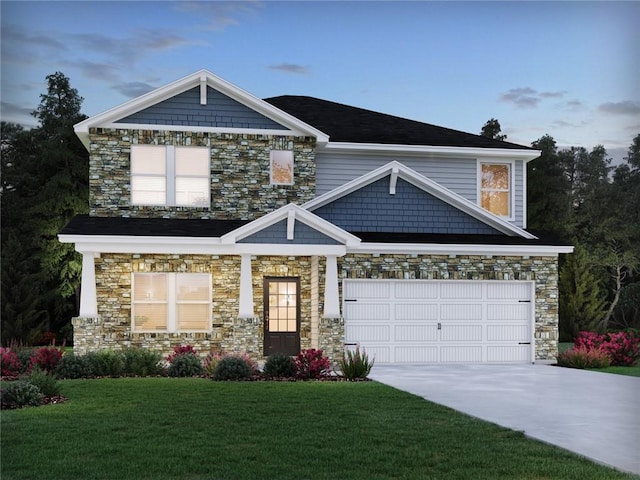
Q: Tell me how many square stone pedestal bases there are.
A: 3